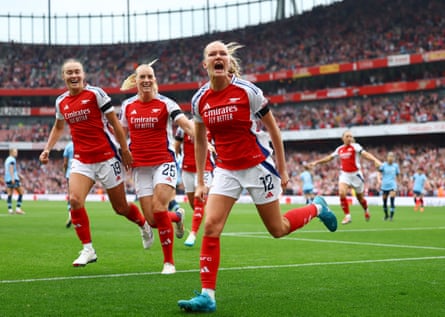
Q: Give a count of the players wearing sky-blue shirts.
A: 5